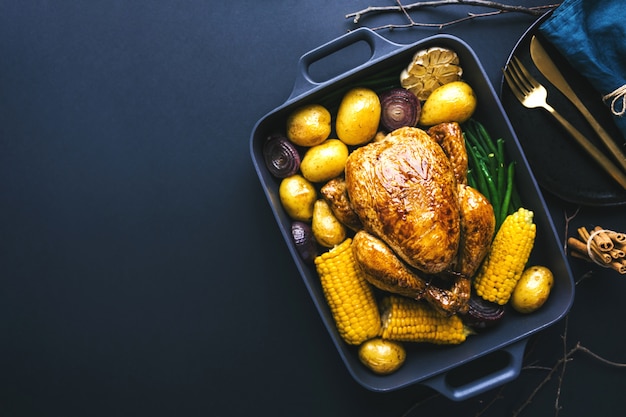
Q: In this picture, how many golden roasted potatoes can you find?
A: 8